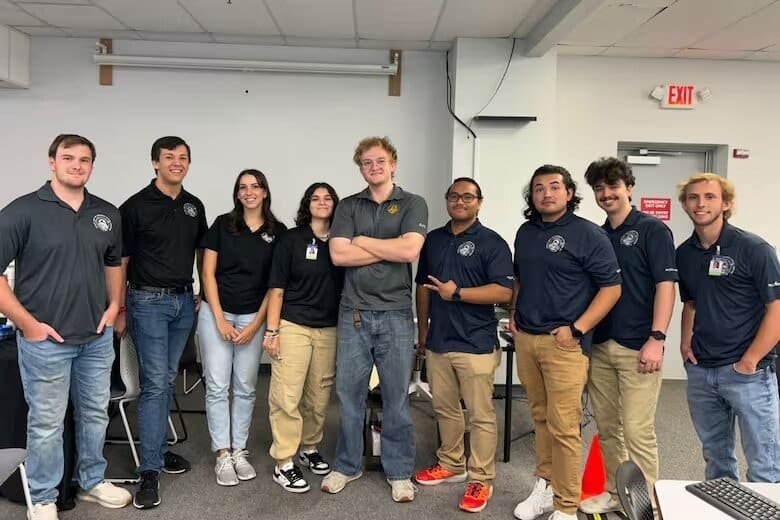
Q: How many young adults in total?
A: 9